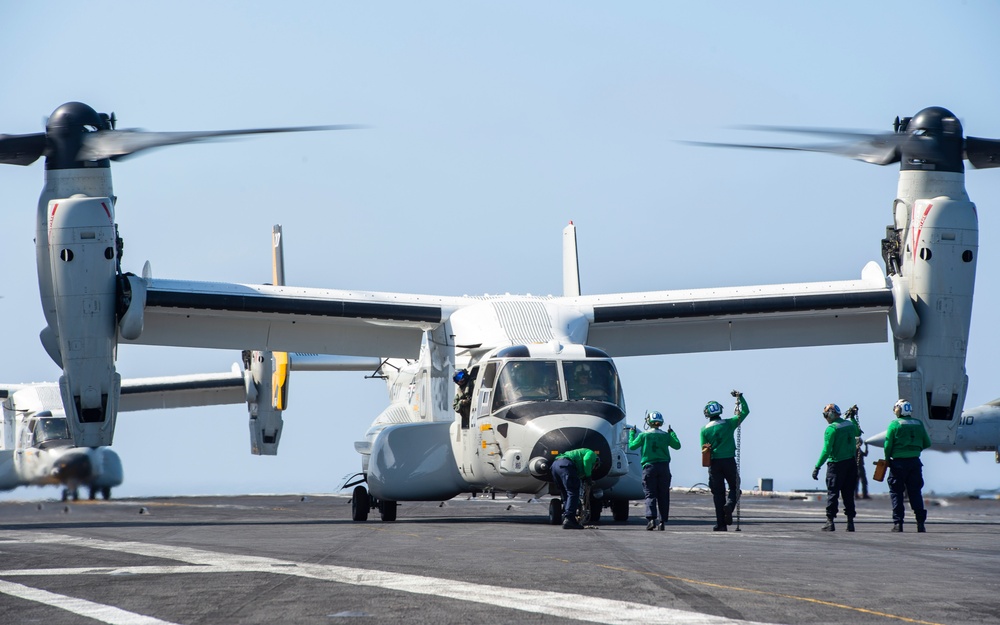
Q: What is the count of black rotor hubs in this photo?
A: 2